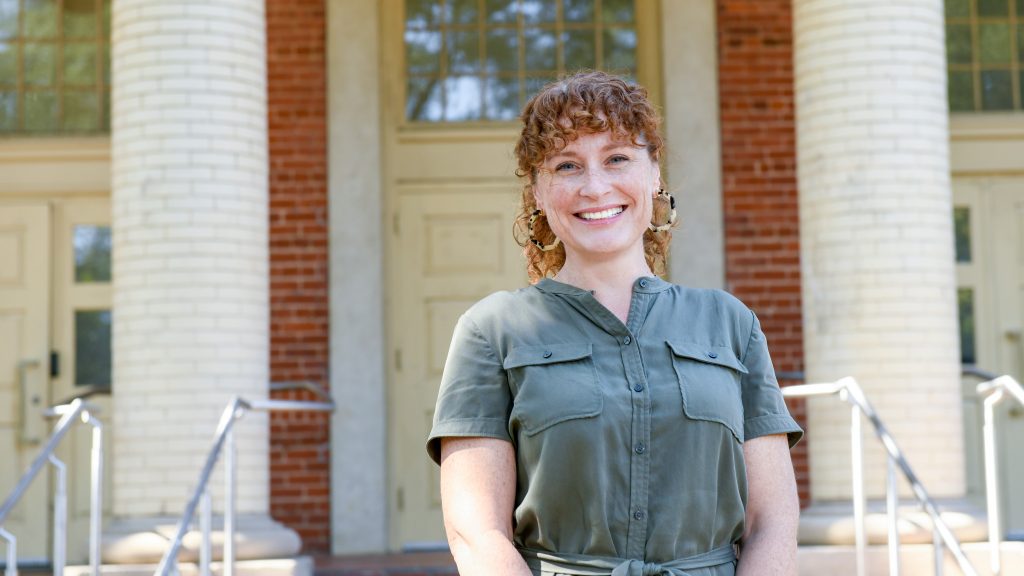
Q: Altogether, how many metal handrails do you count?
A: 4